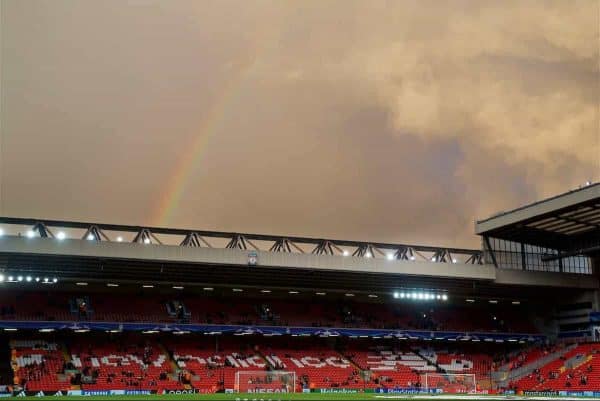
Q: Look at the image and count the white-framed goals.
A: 2